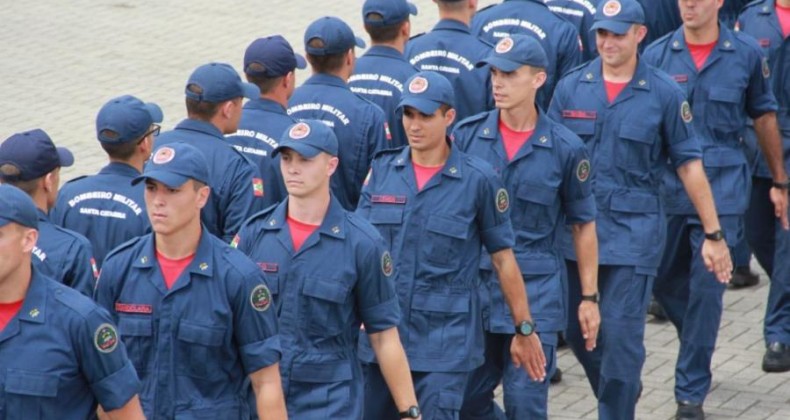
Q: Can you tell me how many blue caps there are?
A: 12